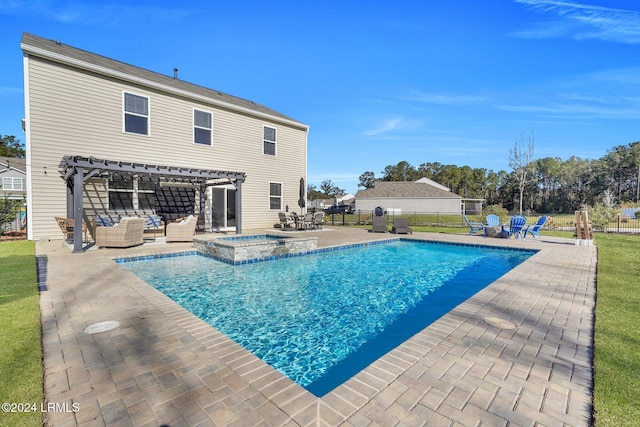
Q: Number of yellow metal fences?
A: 0